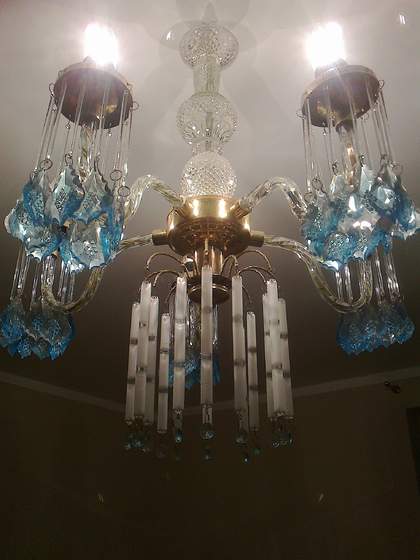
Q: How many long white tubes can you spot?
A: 11